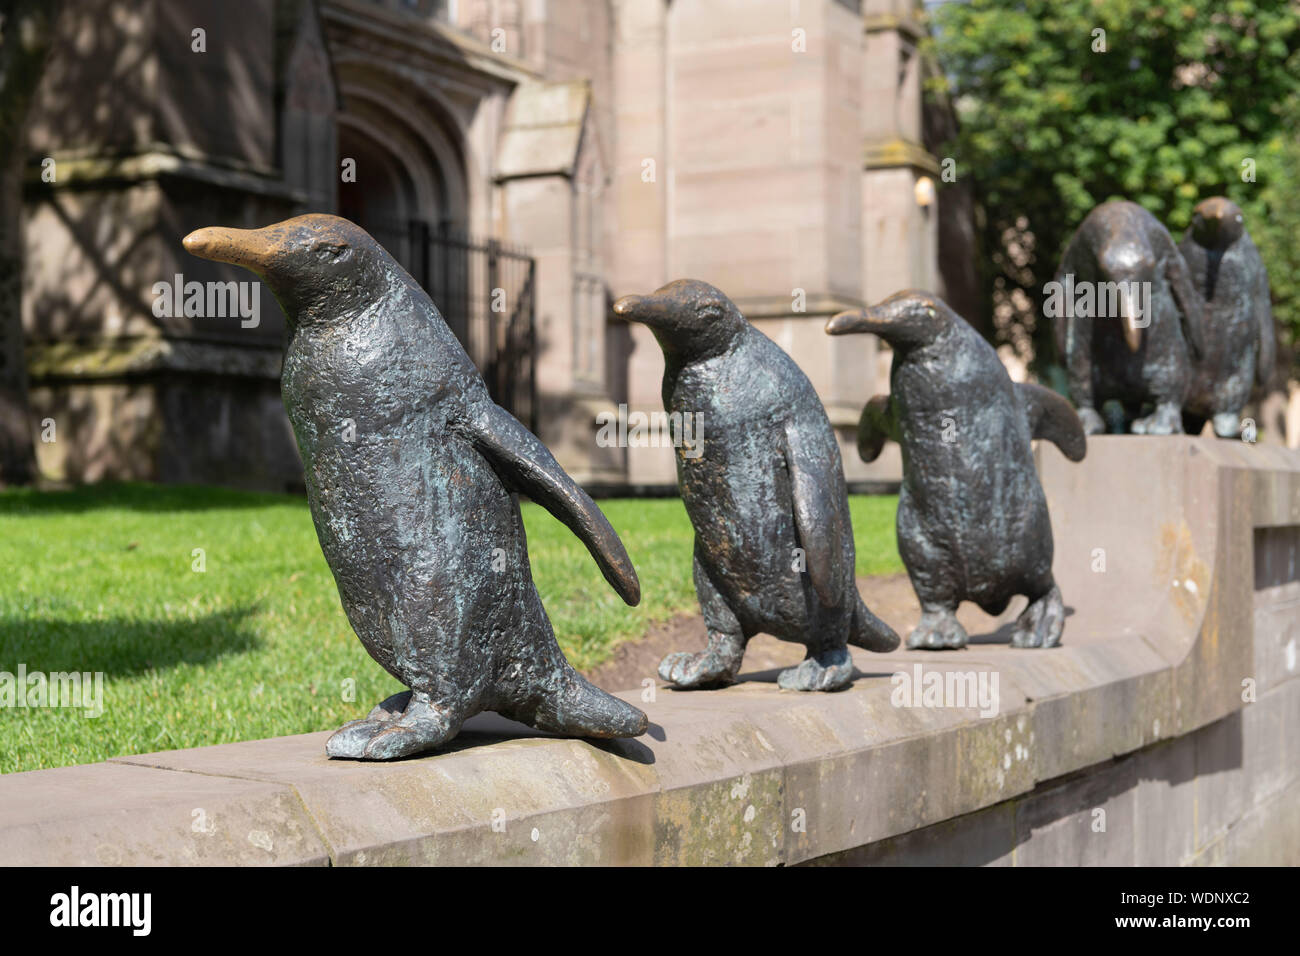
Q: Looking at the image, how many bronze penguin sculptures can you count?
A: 5